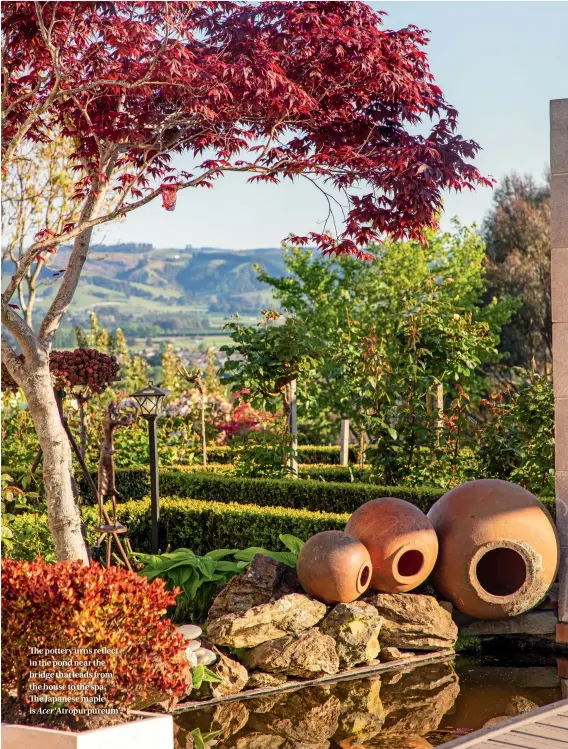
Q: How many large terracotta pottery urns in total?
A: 3